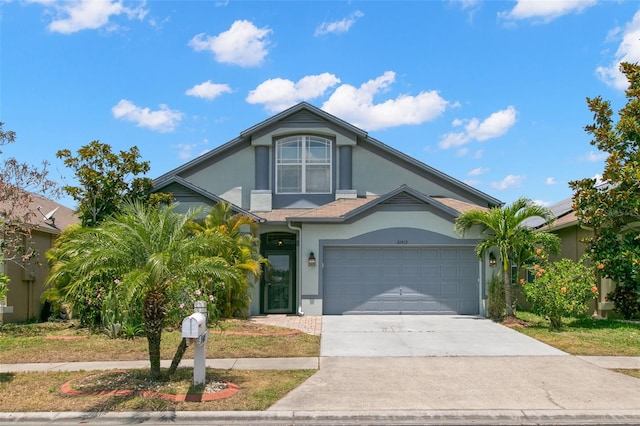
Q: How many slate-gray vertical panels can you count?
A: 2